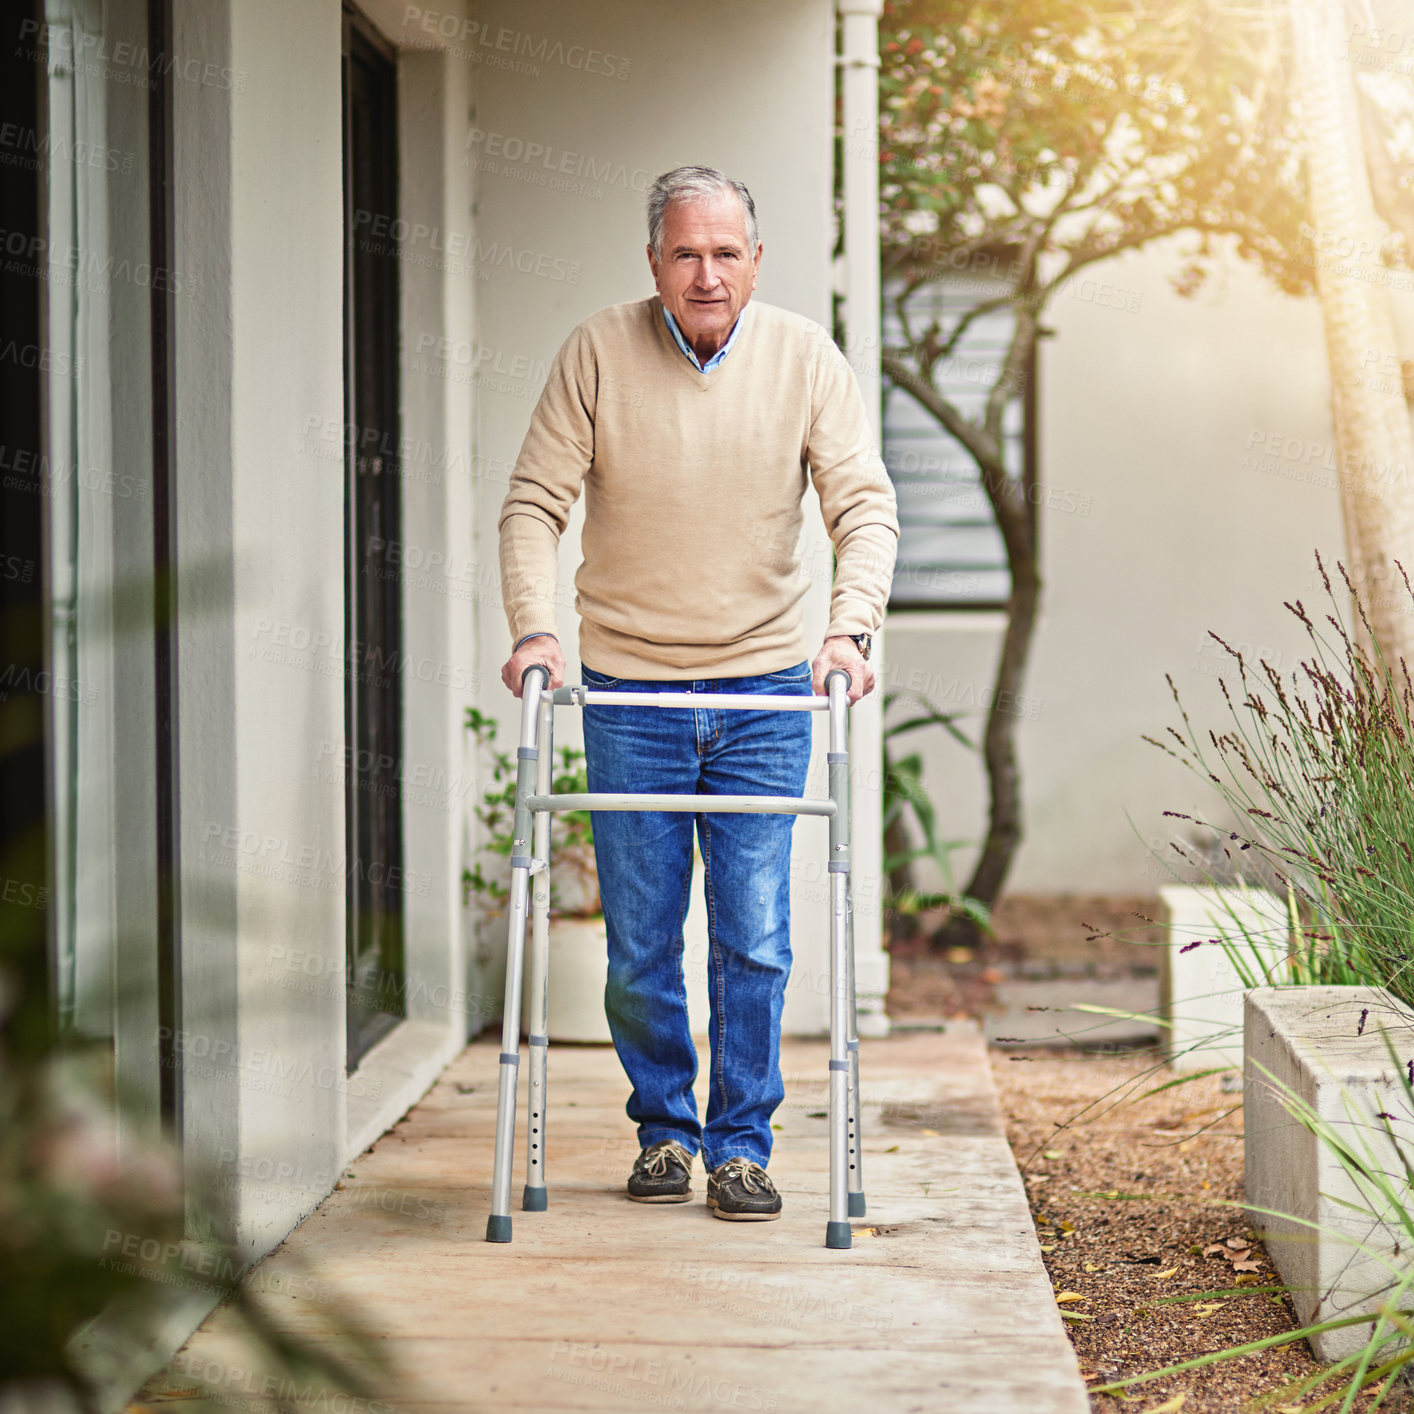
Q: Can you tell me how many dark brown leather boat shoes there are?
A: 2